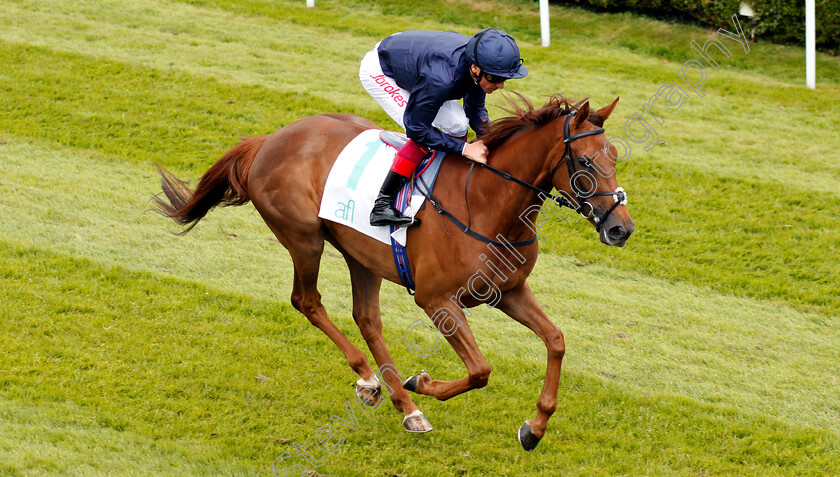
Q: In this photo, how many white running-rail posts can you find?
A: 3